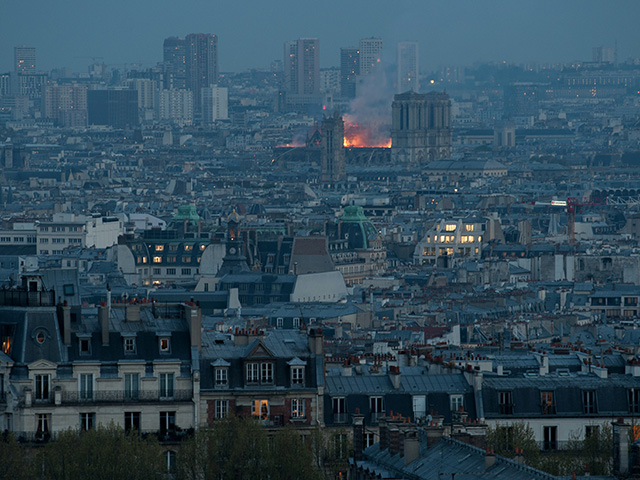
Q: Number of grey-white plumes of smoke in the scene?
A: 1